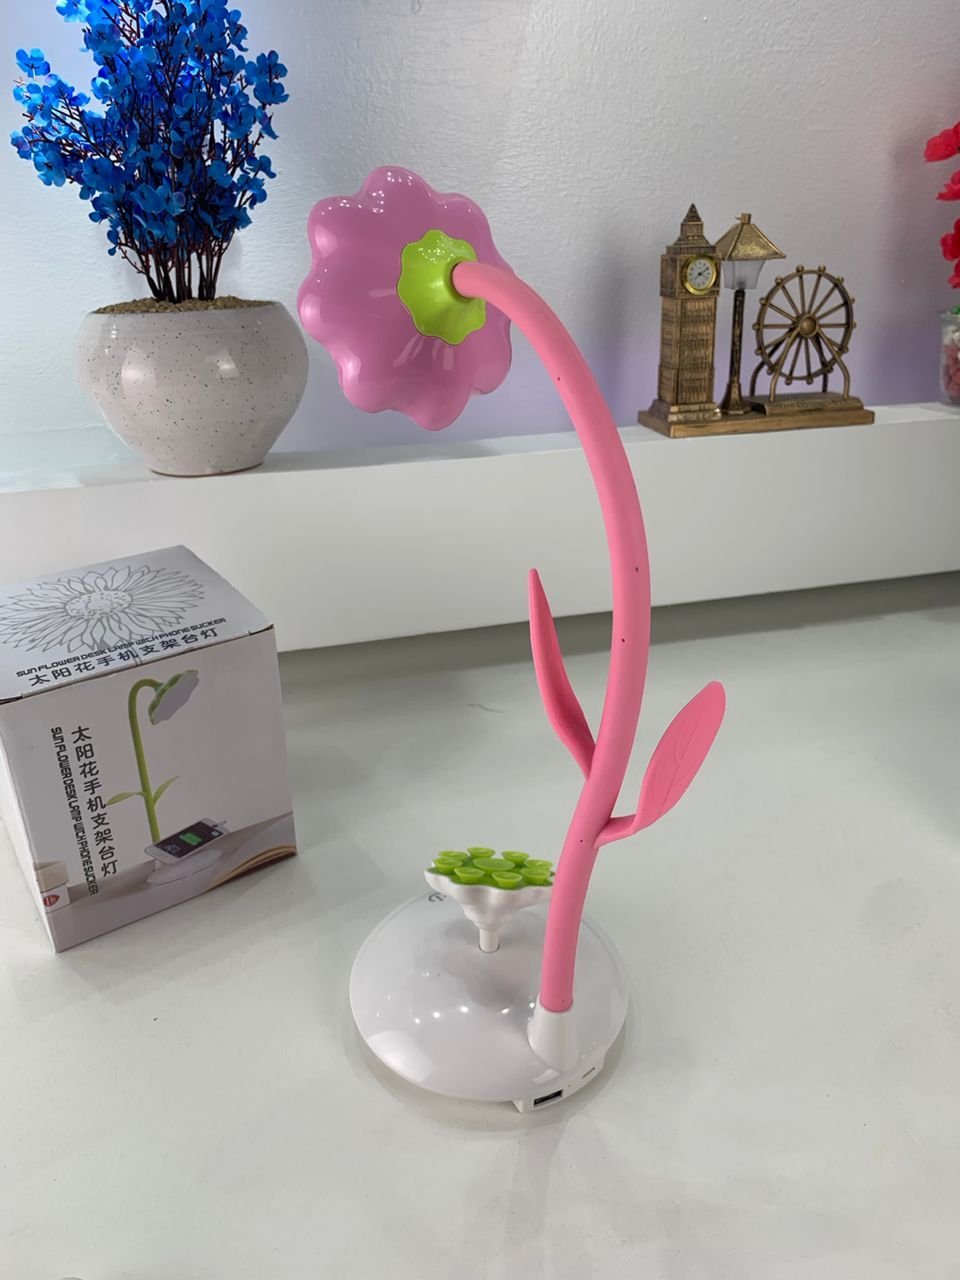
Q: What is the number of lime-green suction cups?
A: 9